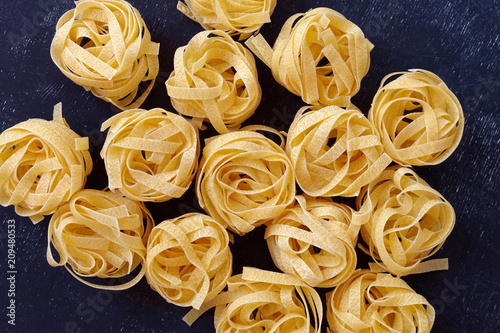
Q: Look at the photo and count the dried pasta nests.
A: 15